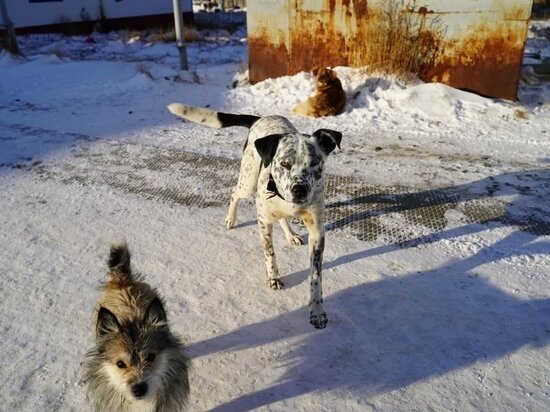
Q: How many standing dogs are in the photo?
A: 2